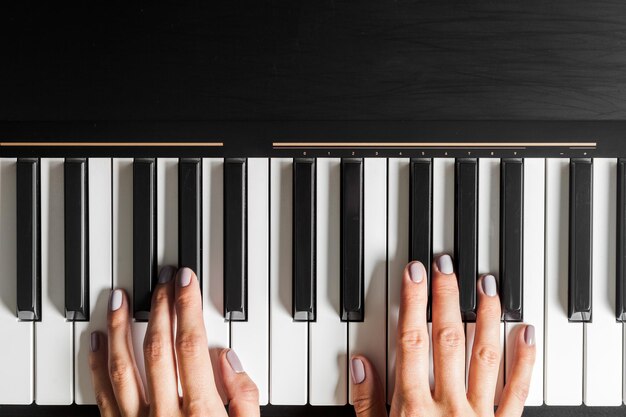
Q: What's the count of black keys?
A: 12